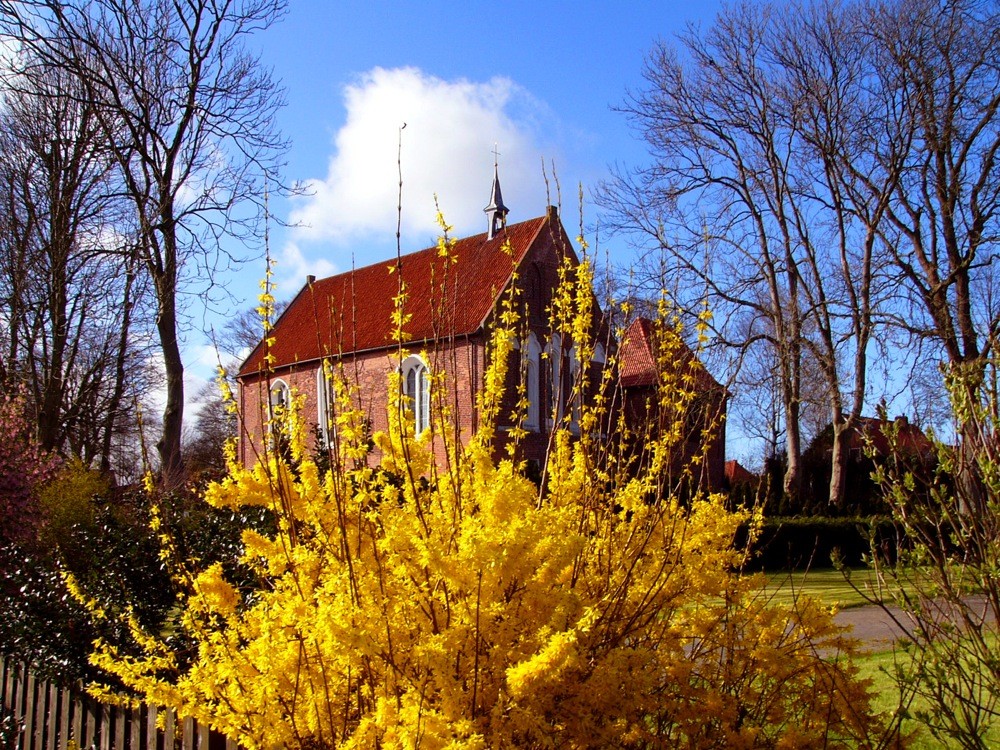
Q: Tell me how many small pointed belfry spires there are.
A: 1